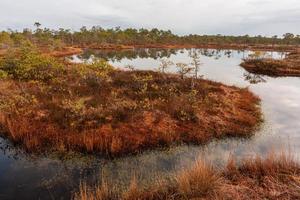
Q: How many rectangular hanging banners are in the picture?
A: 0